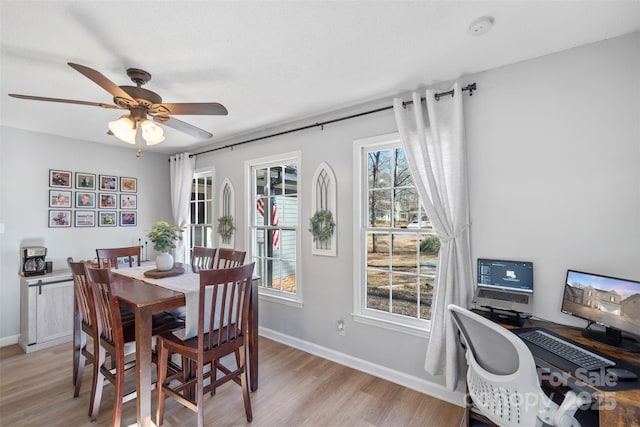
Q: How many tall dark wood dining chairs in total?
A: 6